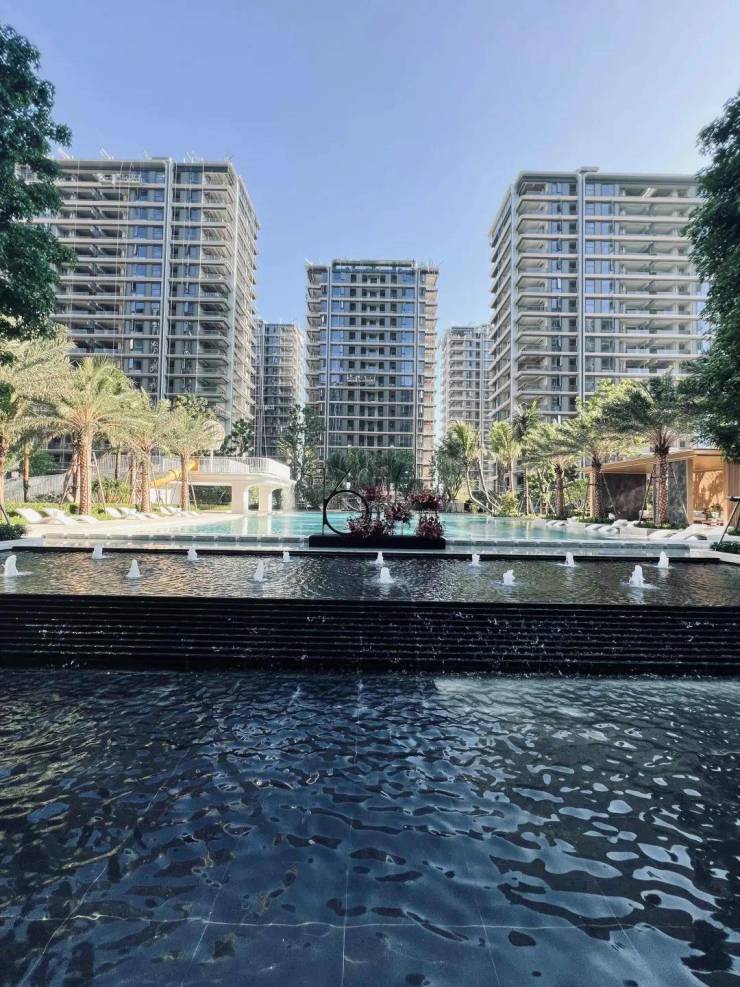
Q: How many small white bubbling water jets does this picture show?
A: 13